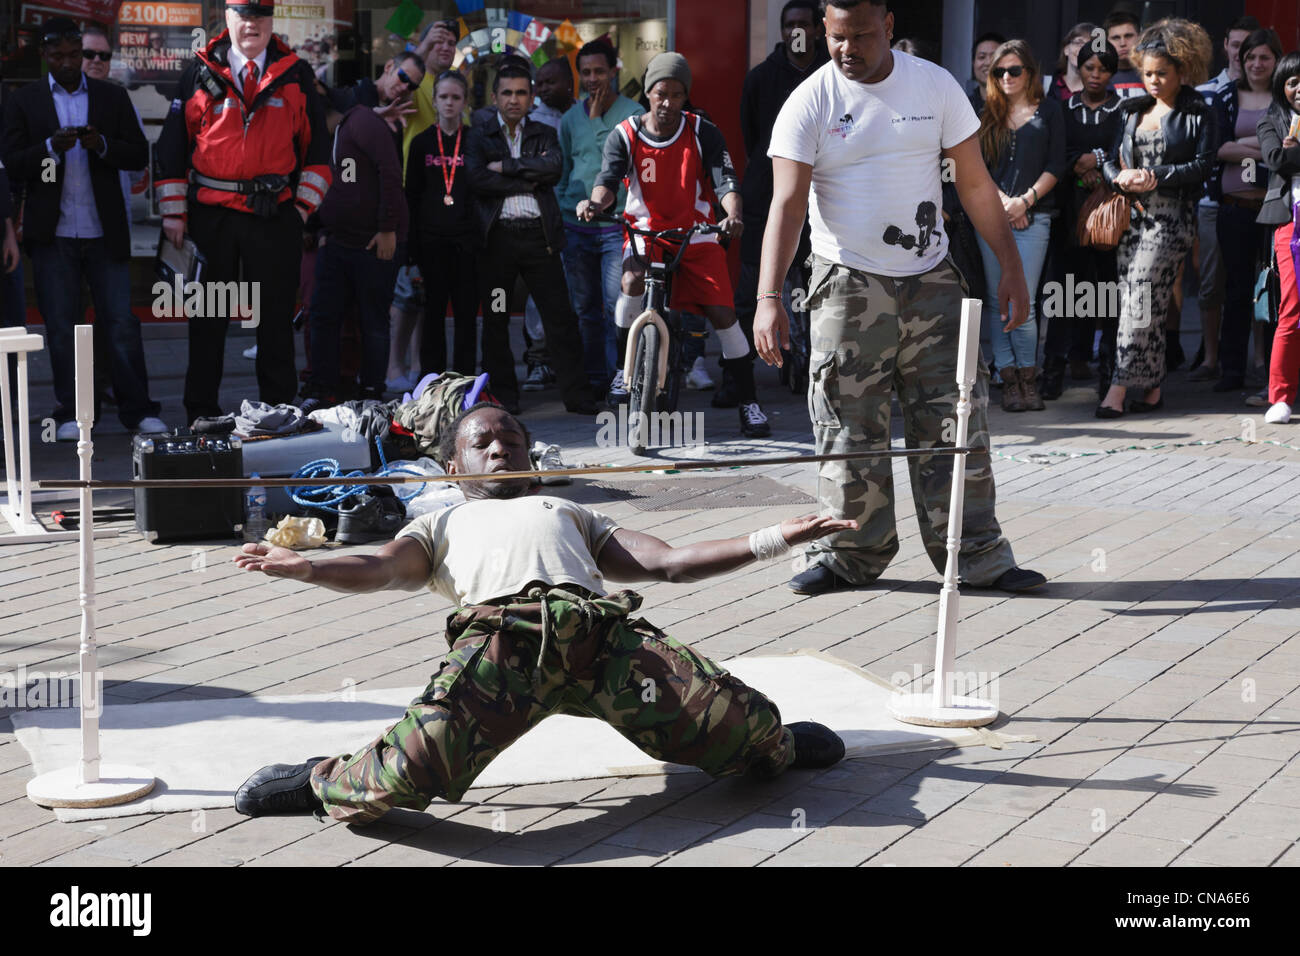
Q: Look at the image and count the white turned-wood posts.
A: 2